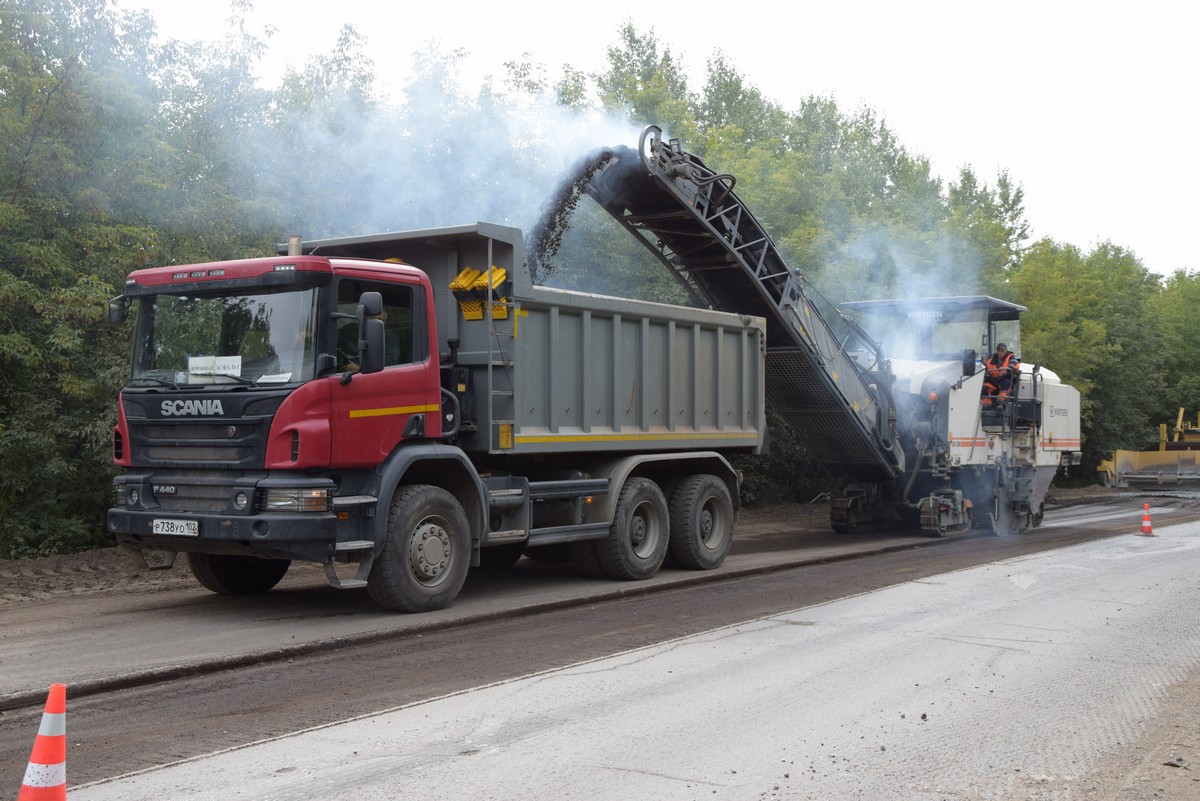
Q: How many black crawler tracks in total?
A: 2